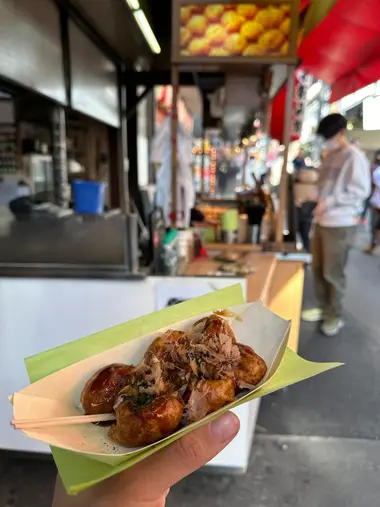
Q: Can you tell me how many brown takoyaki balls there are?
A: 6